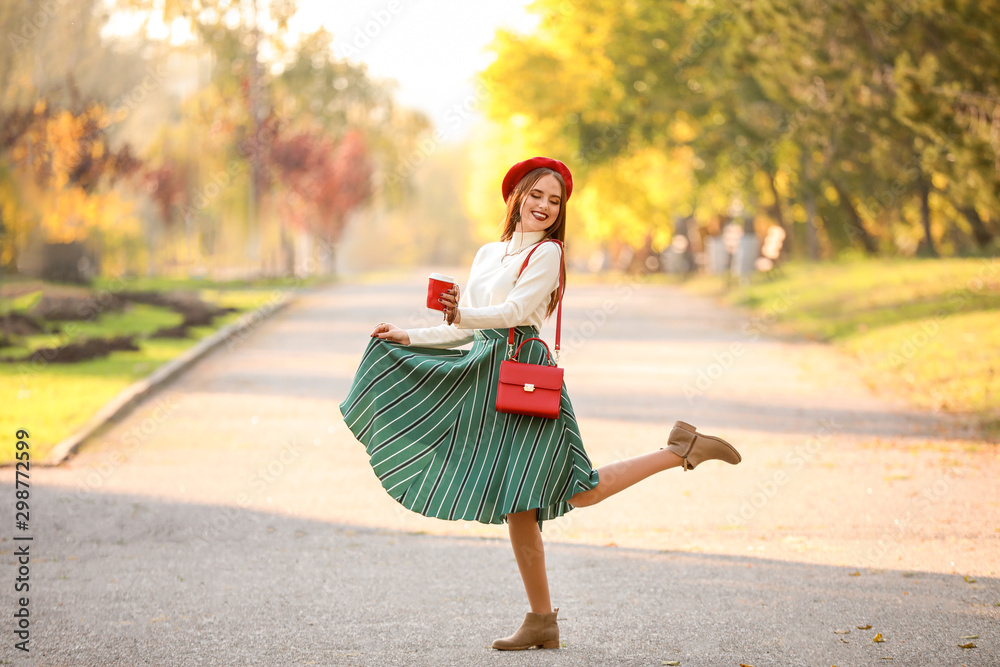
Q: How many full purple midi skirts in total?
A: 0